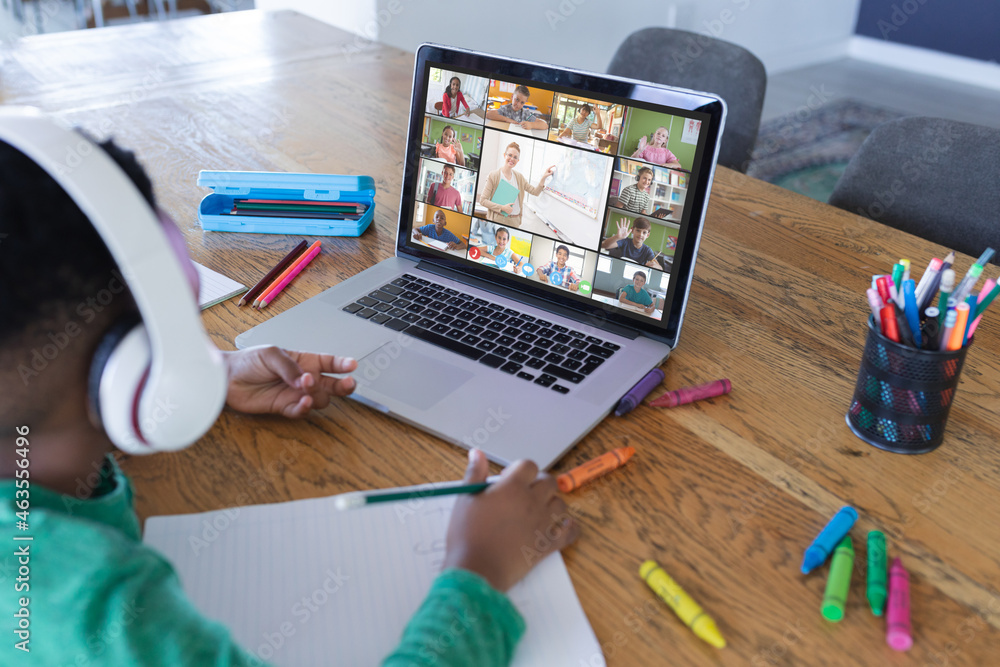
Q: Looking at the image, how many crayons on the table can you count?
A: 8